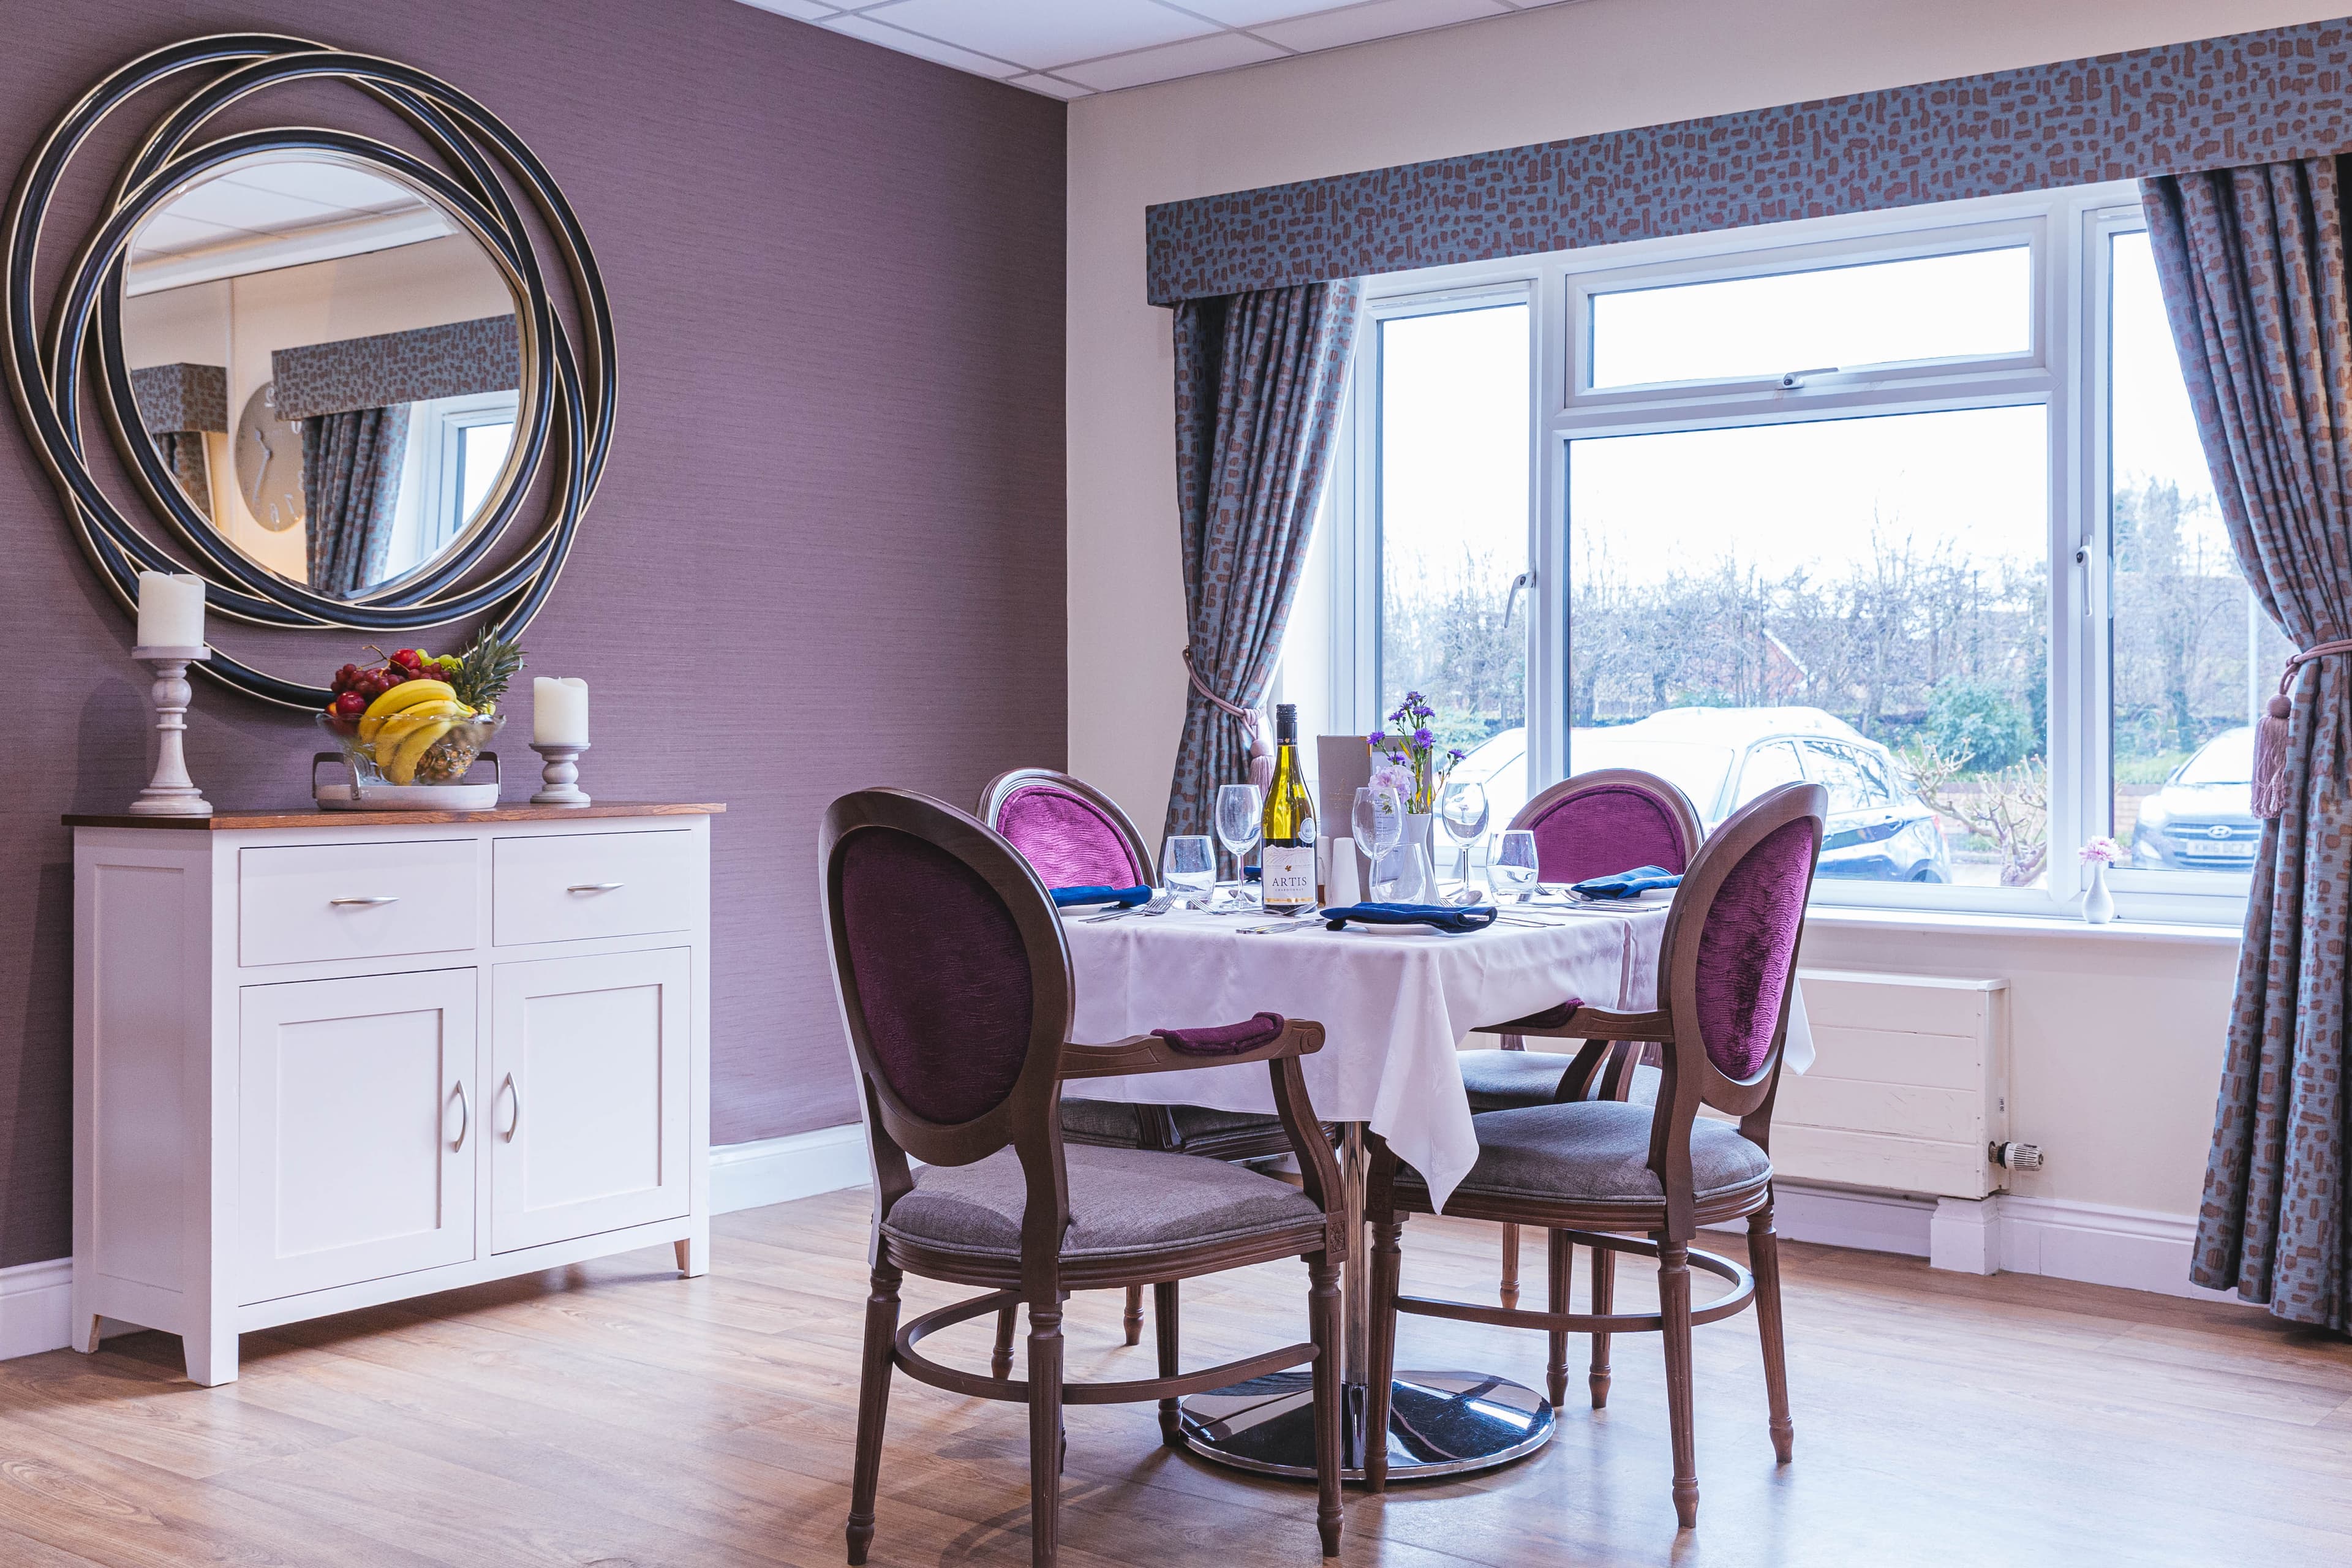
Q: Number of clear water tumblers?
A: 3